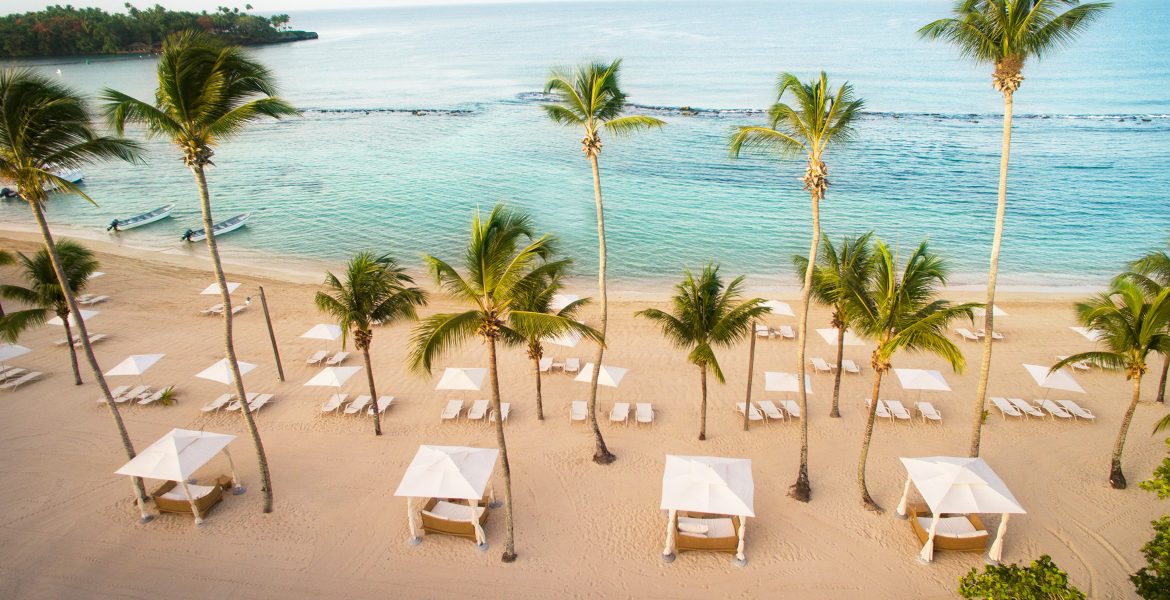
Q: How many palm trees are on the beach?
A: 14